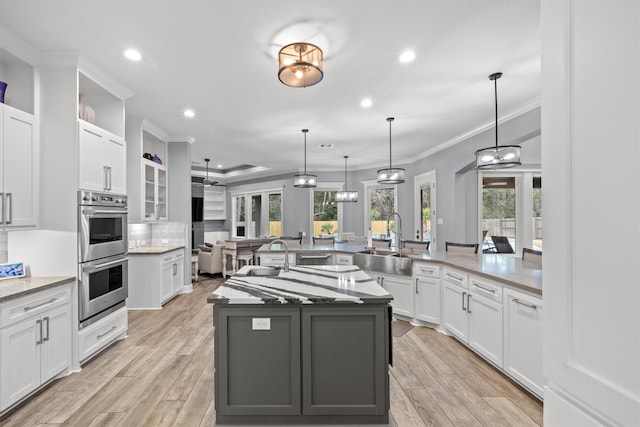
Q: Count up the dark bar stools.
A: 6